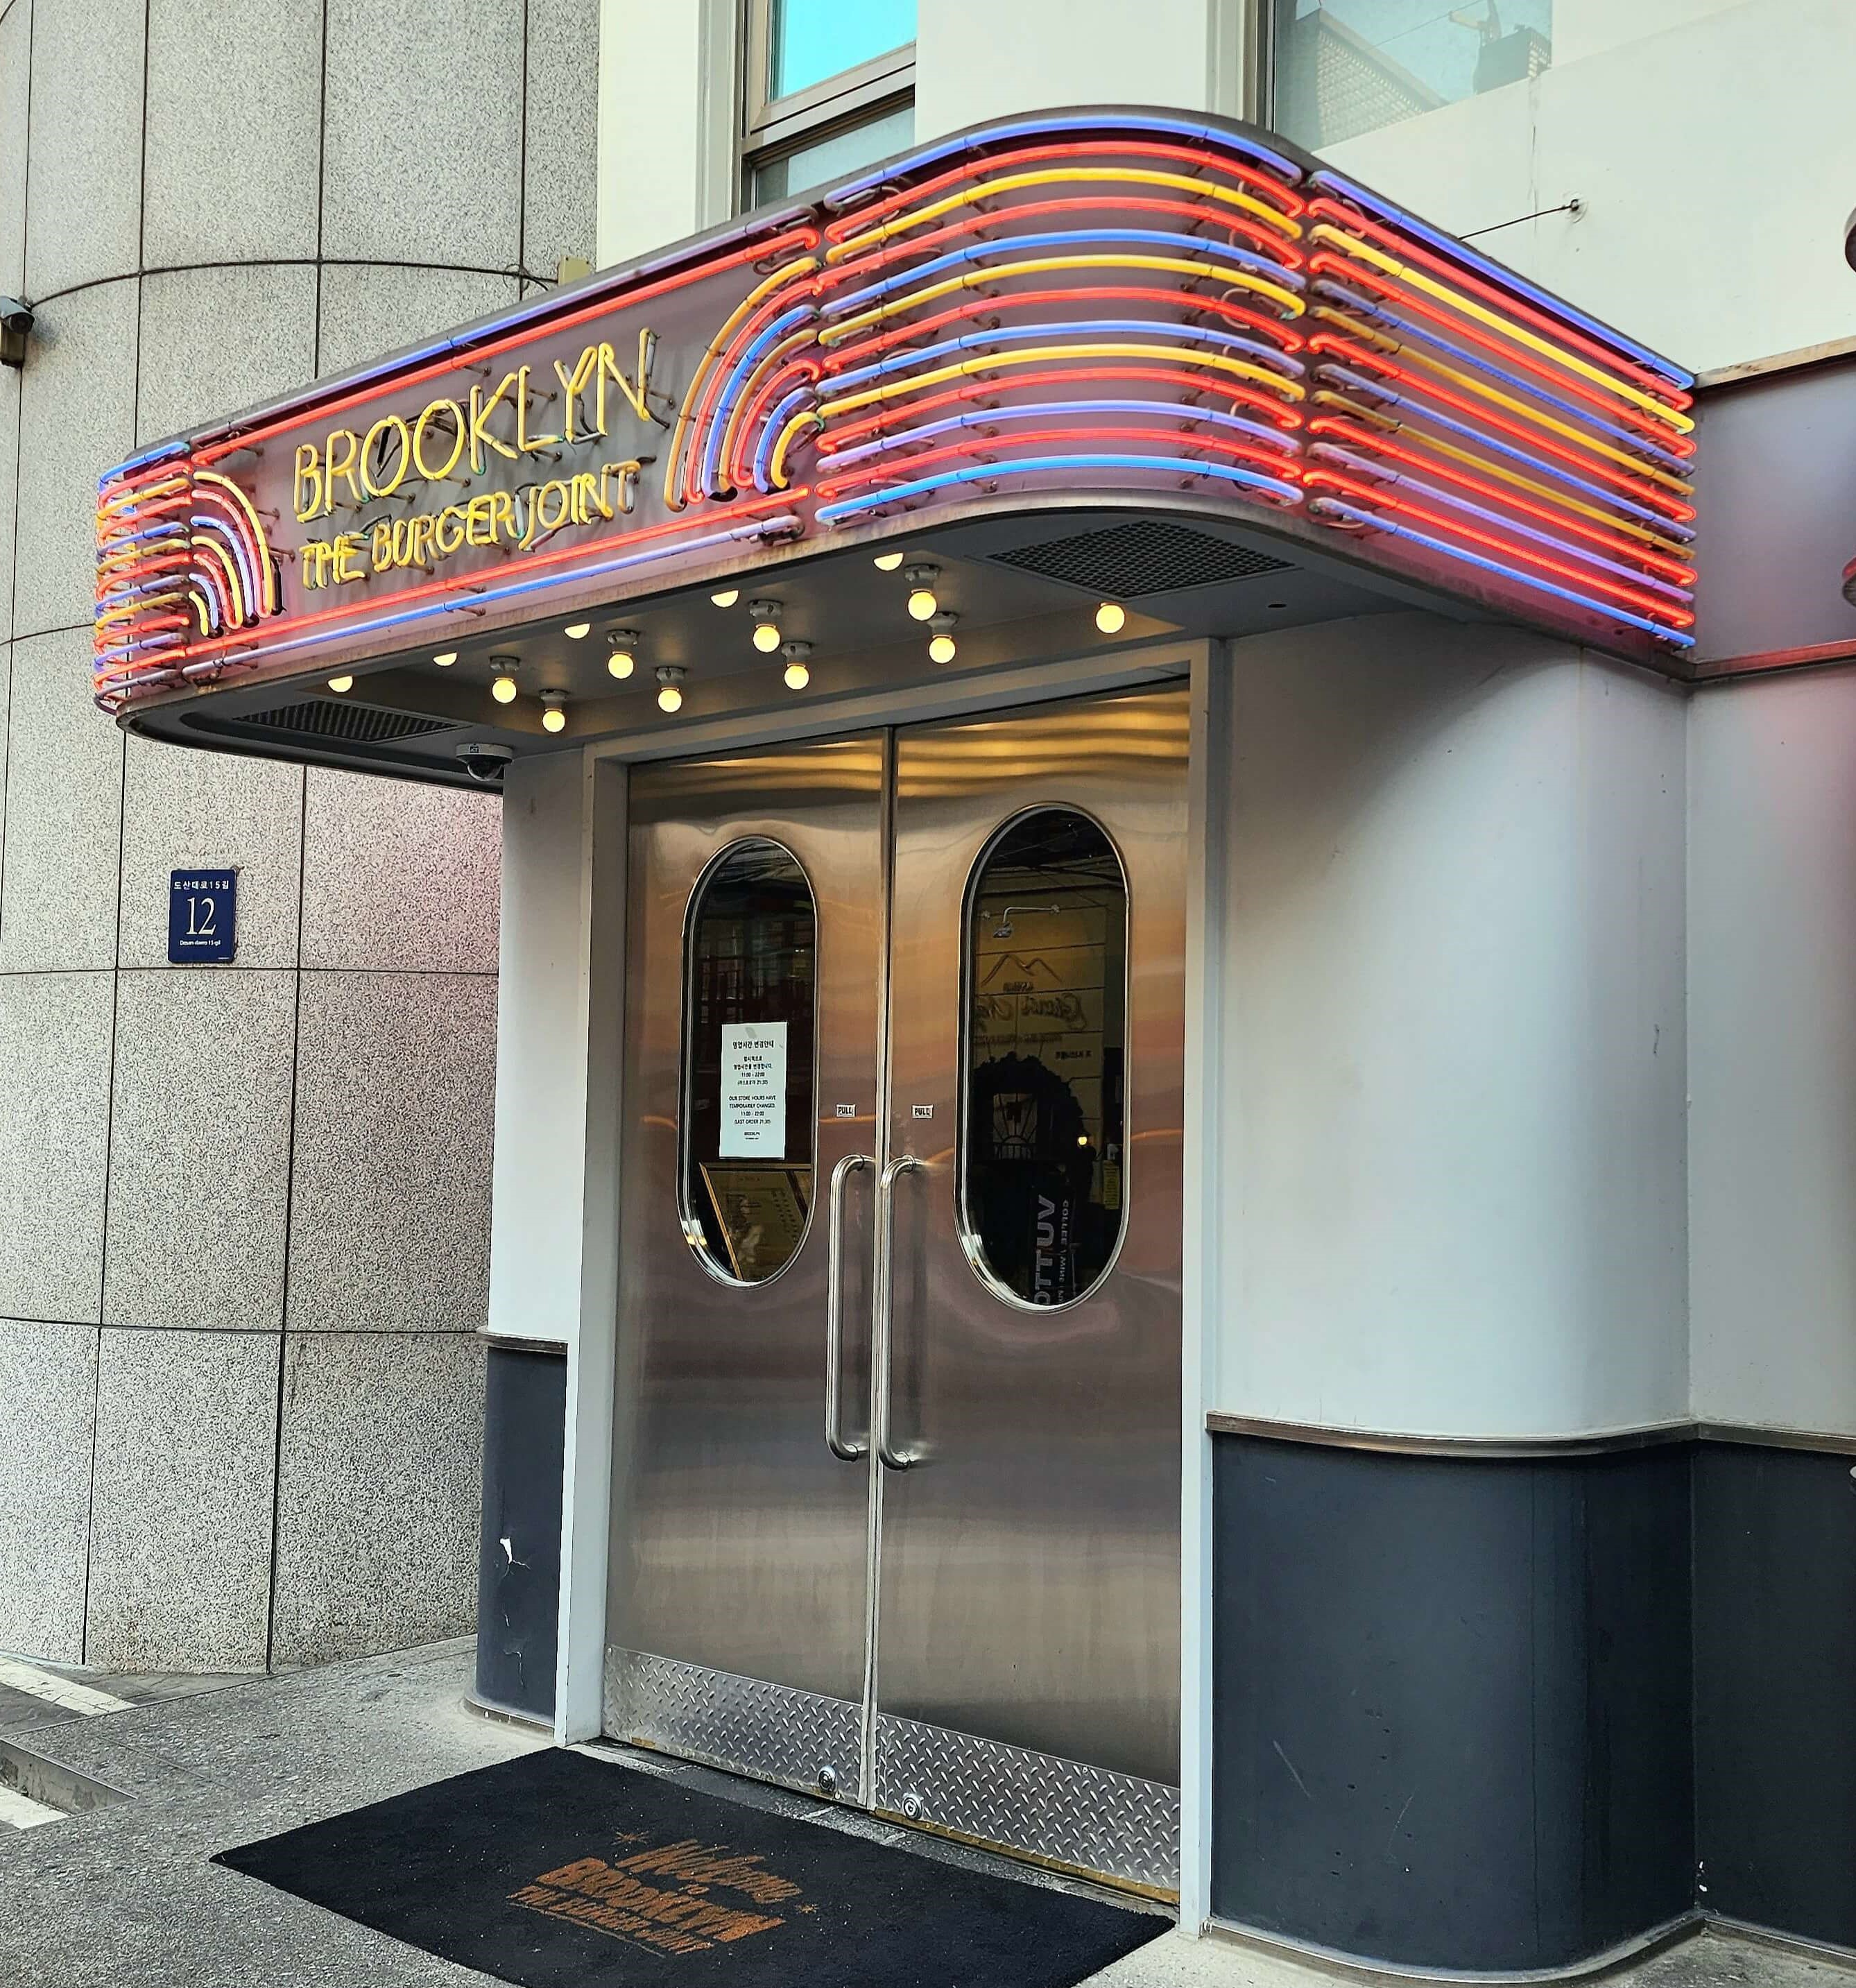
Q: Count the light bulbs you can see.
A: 14